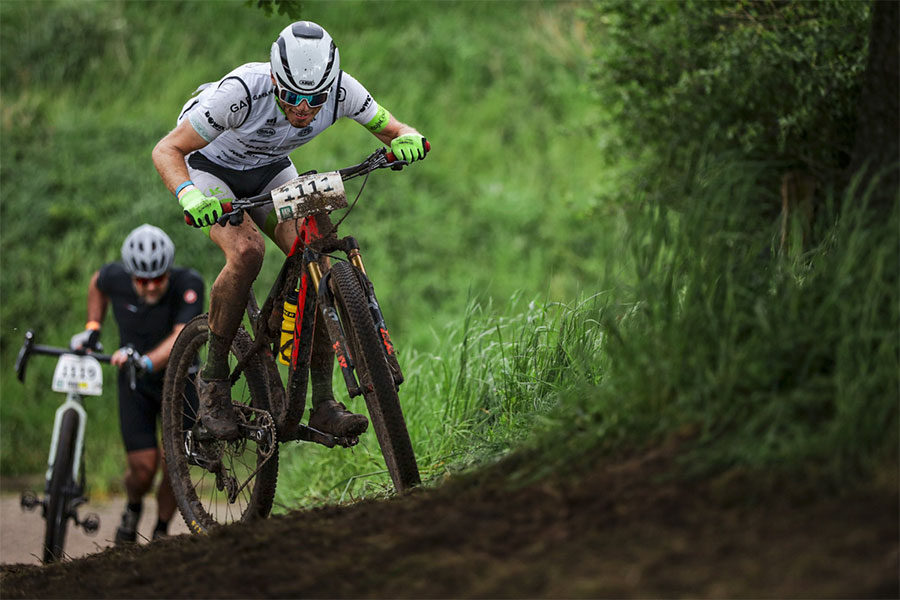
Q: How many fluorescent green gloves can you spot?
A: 2